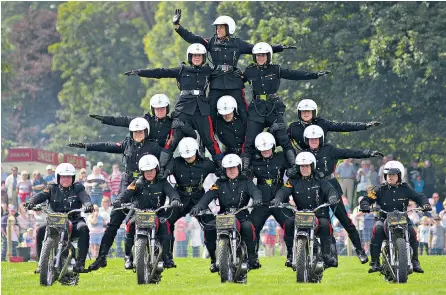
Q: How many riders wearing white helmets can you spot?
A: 15